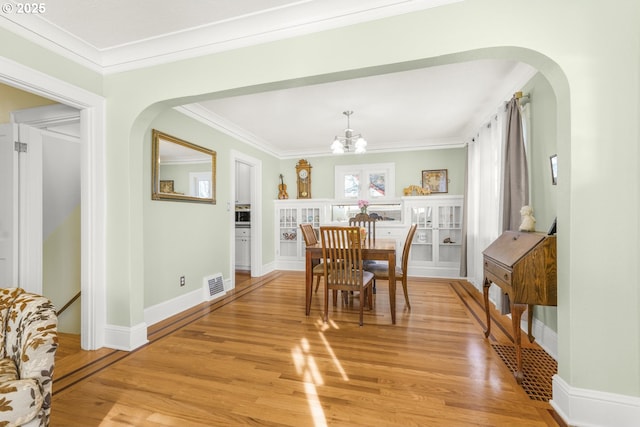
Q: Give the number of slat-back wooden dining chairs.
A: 4